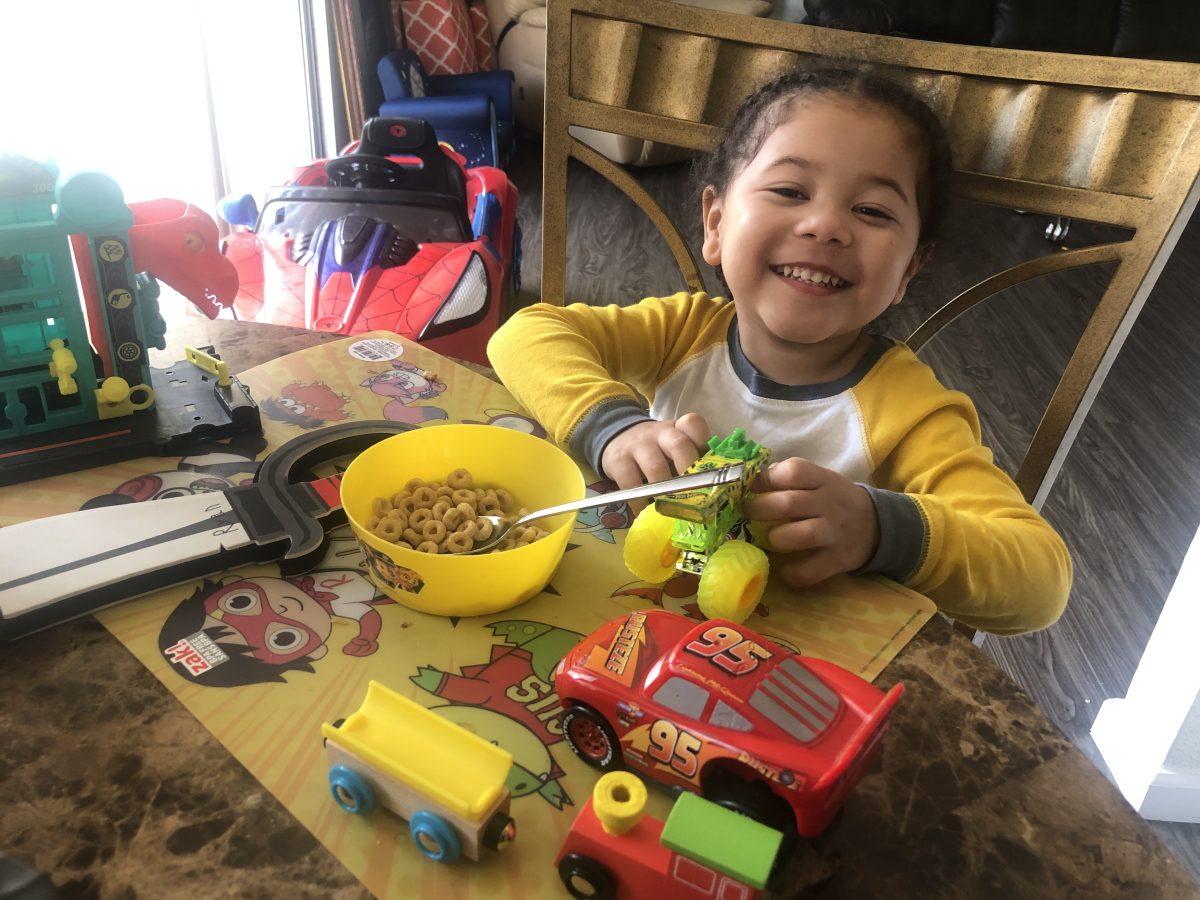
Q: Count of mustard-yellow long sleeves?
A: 2